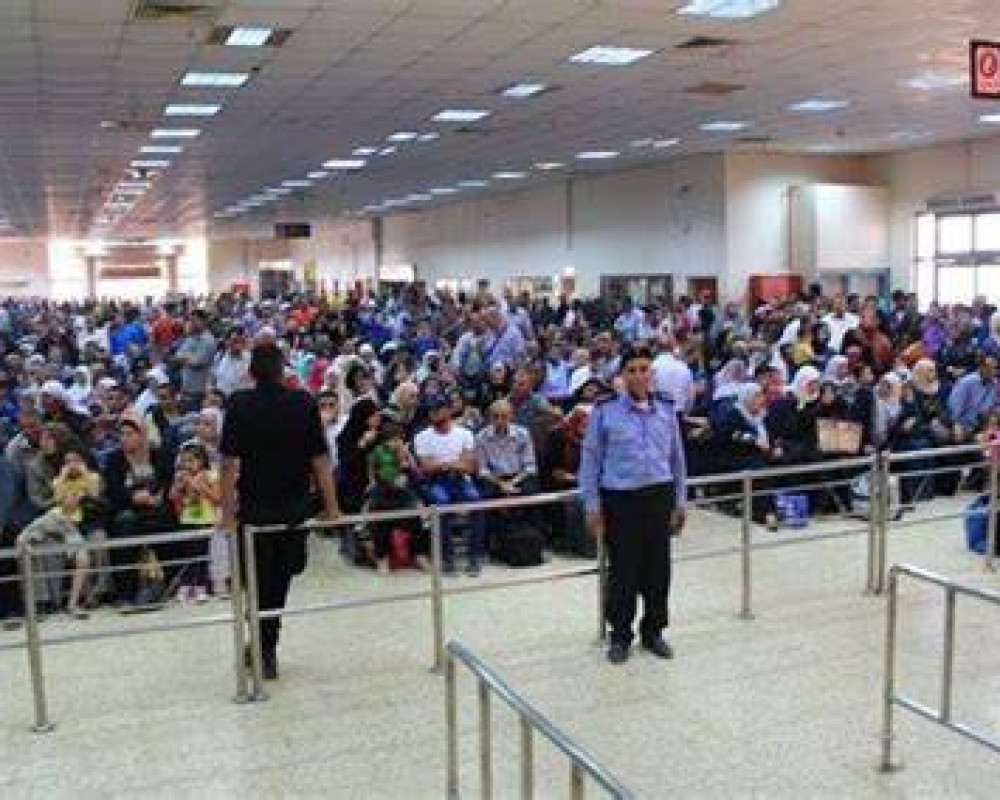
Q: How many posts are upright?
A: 15